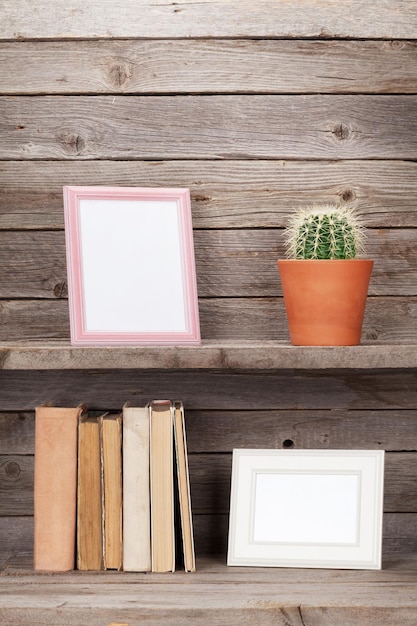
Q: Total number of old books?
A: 6